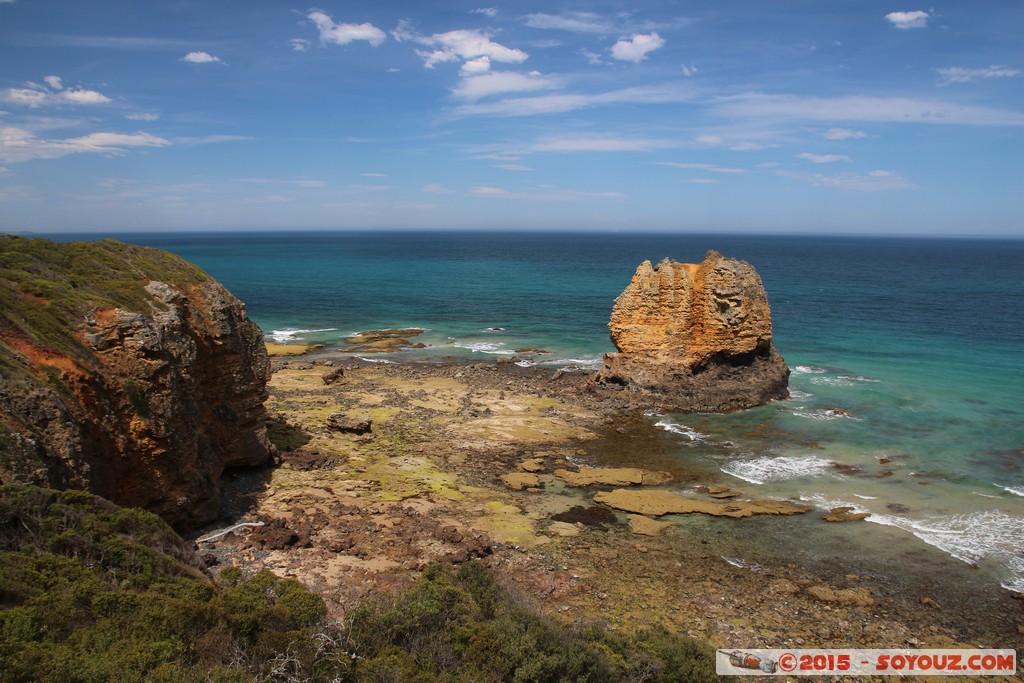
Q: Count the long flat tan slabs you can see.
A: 2